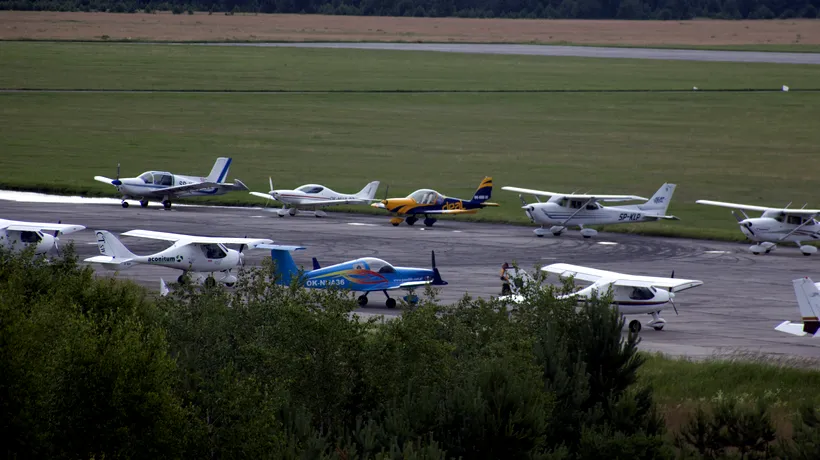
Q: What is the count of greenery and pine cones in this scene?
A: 0